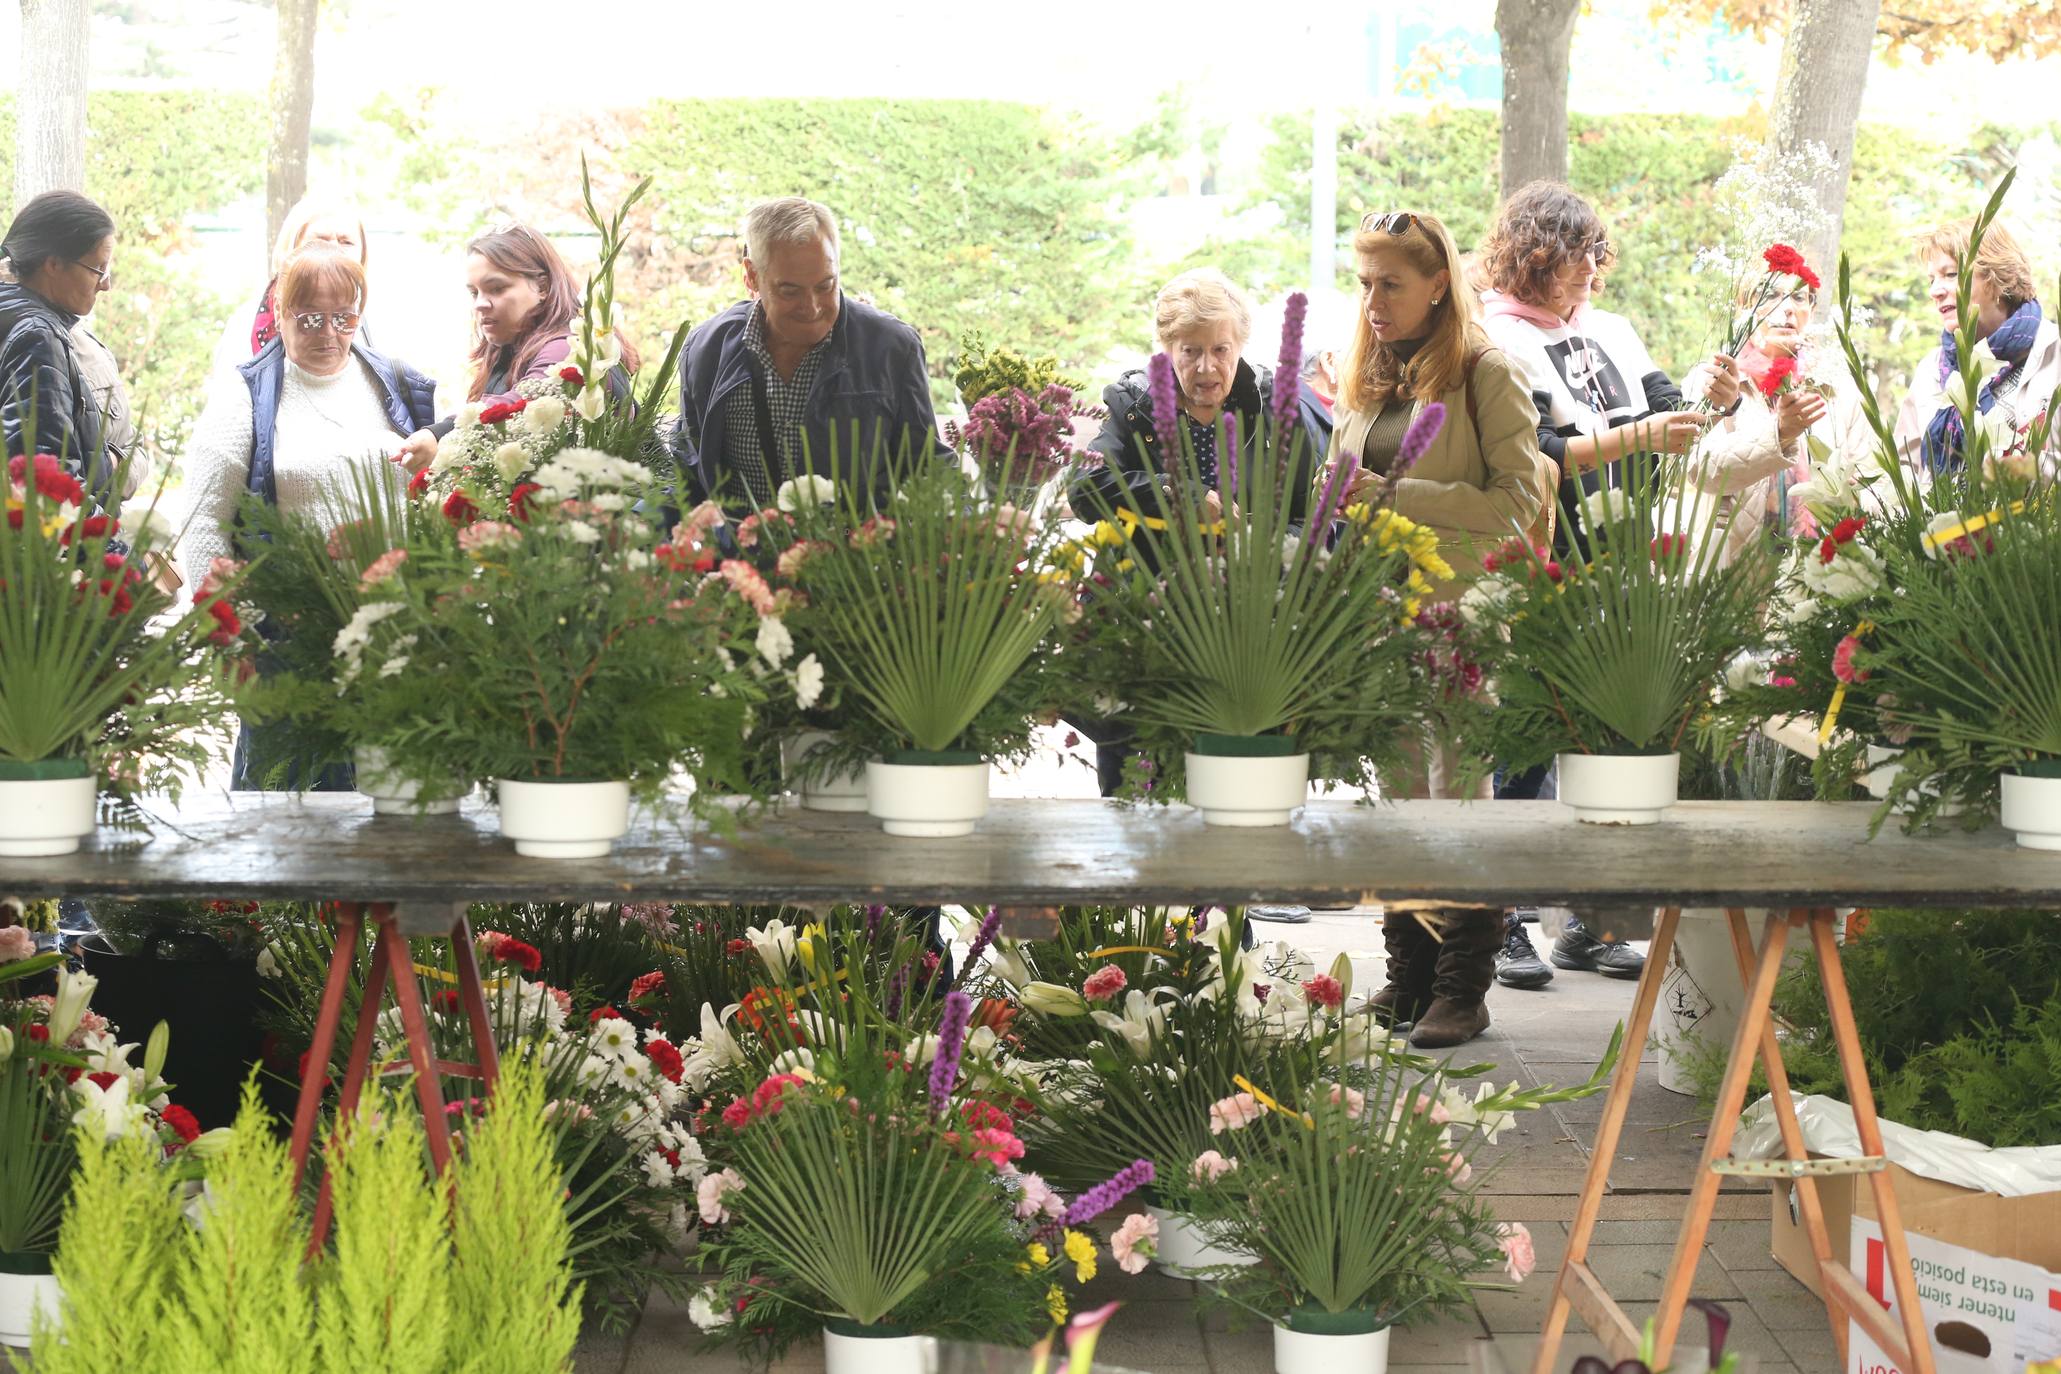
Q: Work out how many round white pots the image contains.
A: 13